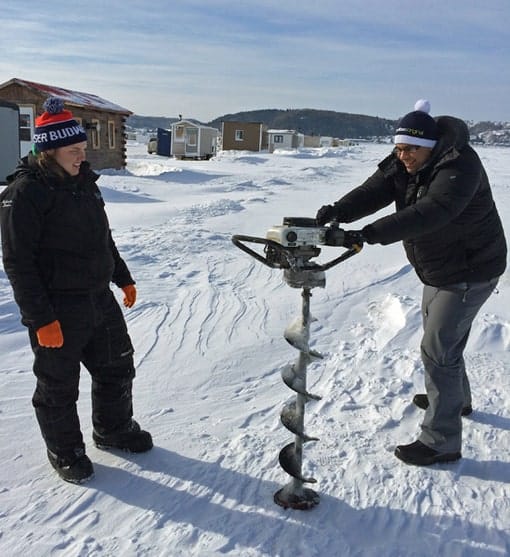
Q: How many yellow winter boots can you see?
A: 0